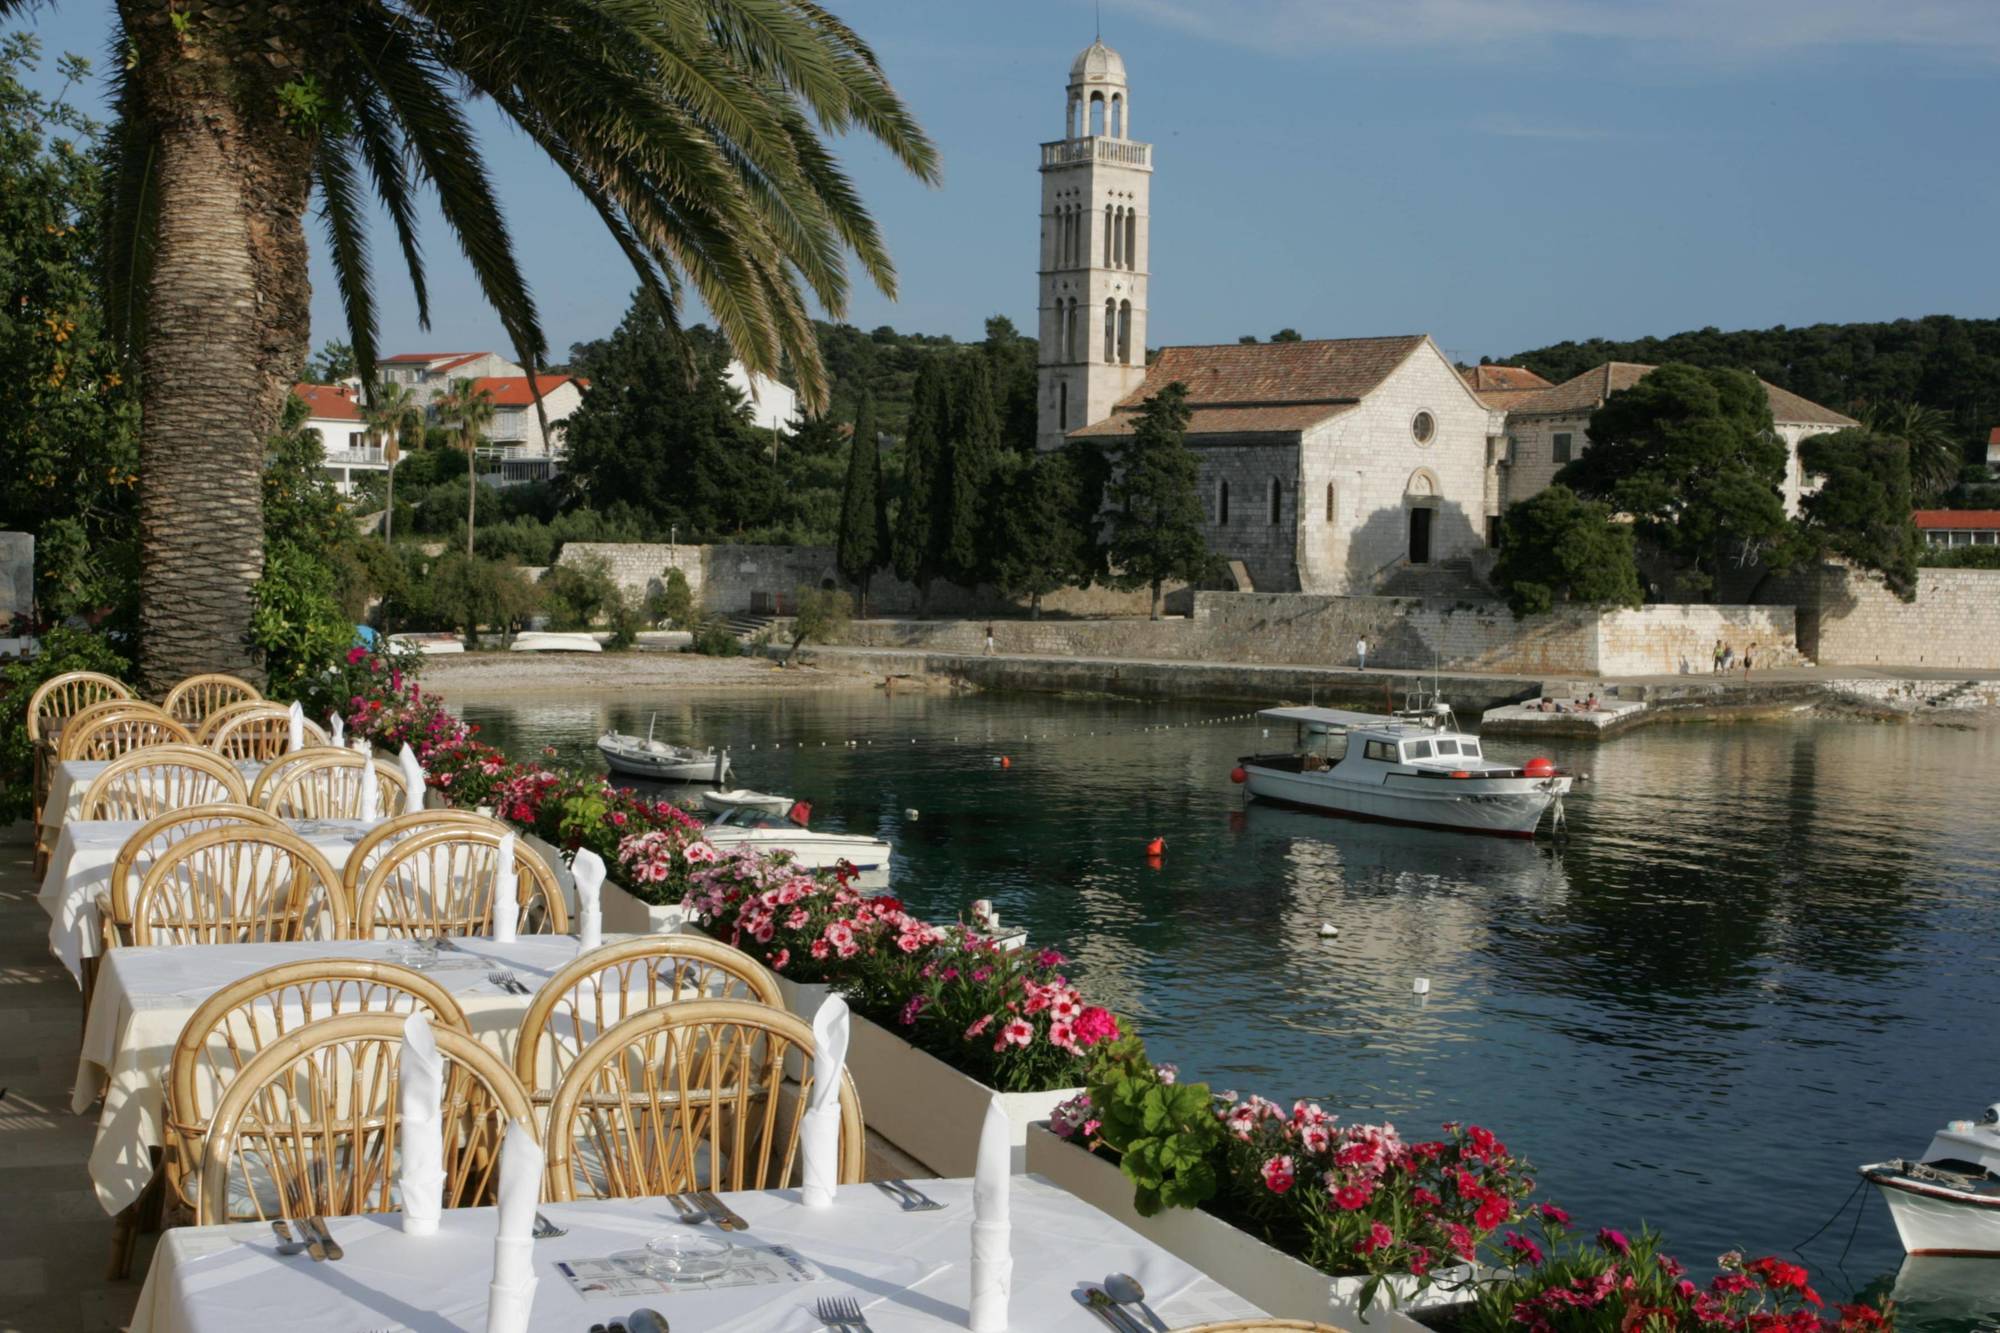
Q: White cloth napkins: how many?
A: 10